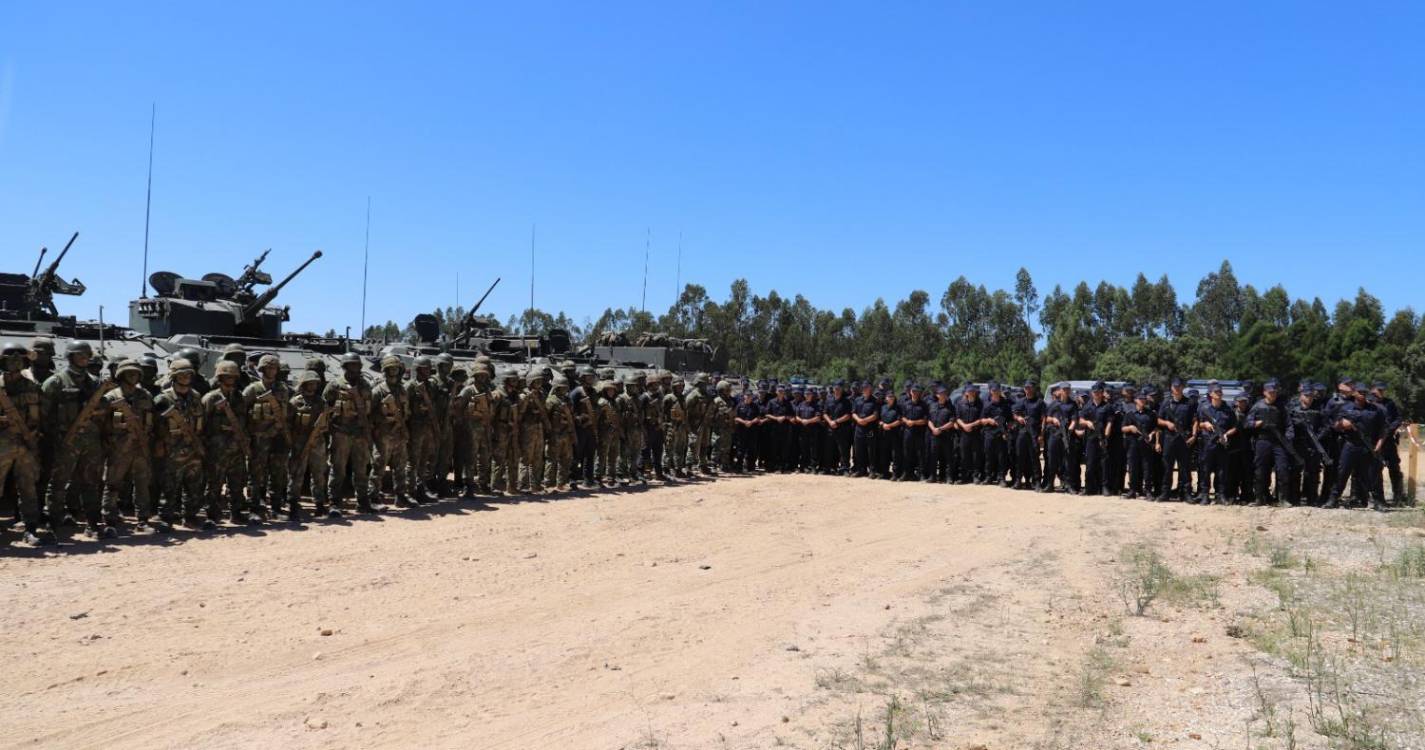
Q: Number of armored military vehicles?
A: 4